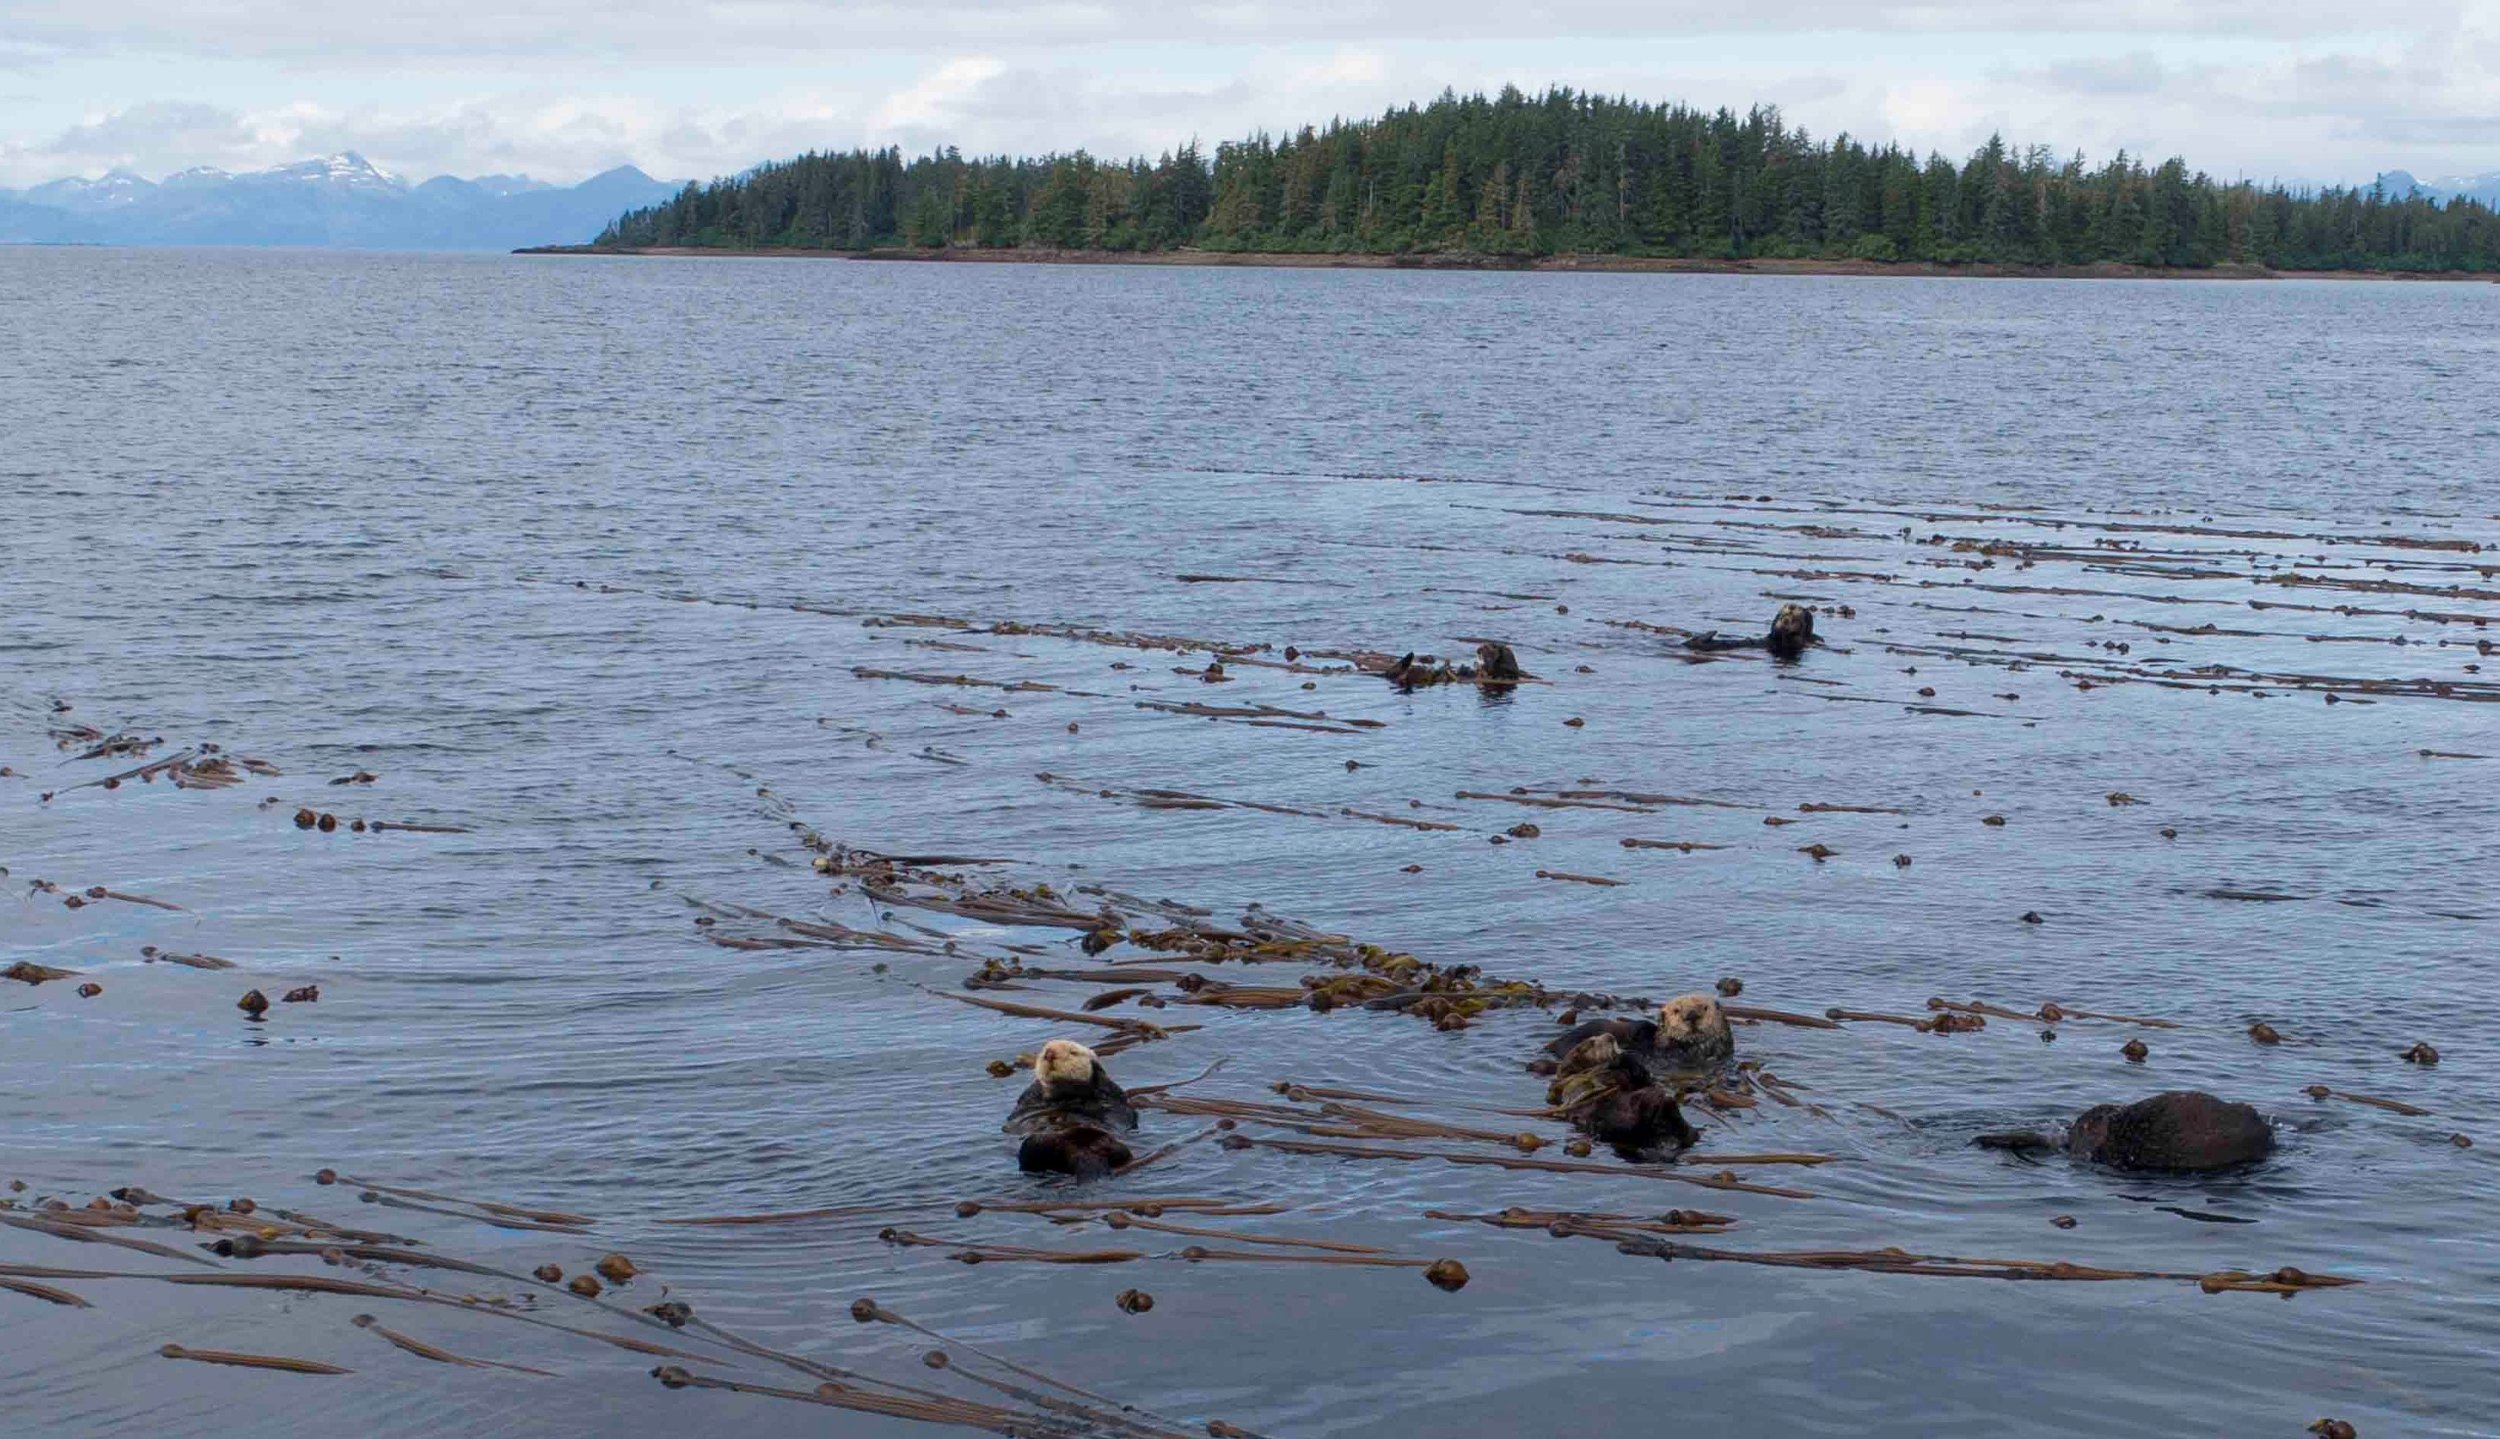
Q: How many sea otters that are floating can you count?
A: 6